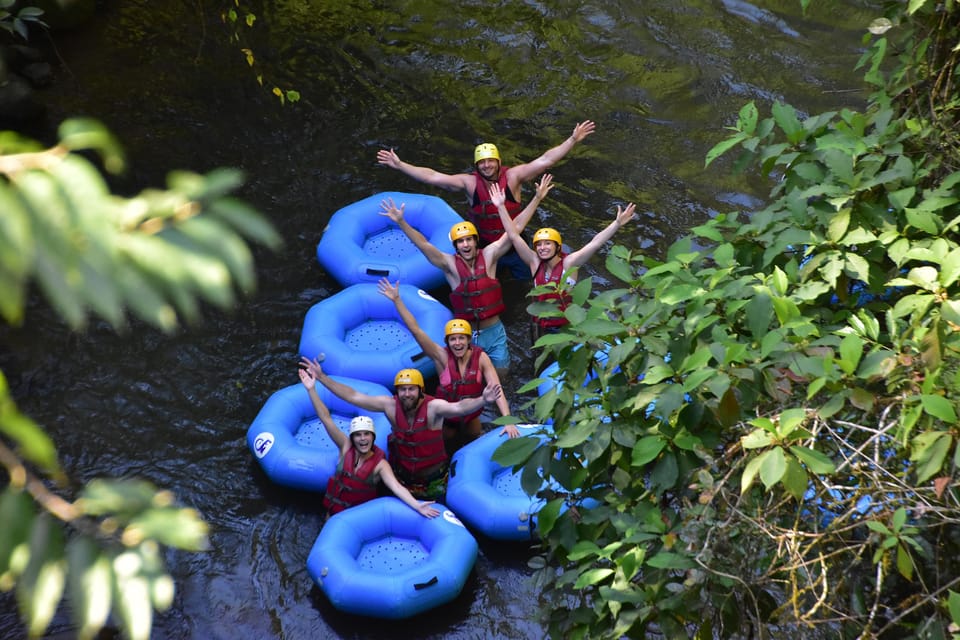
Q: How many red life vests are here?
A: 6